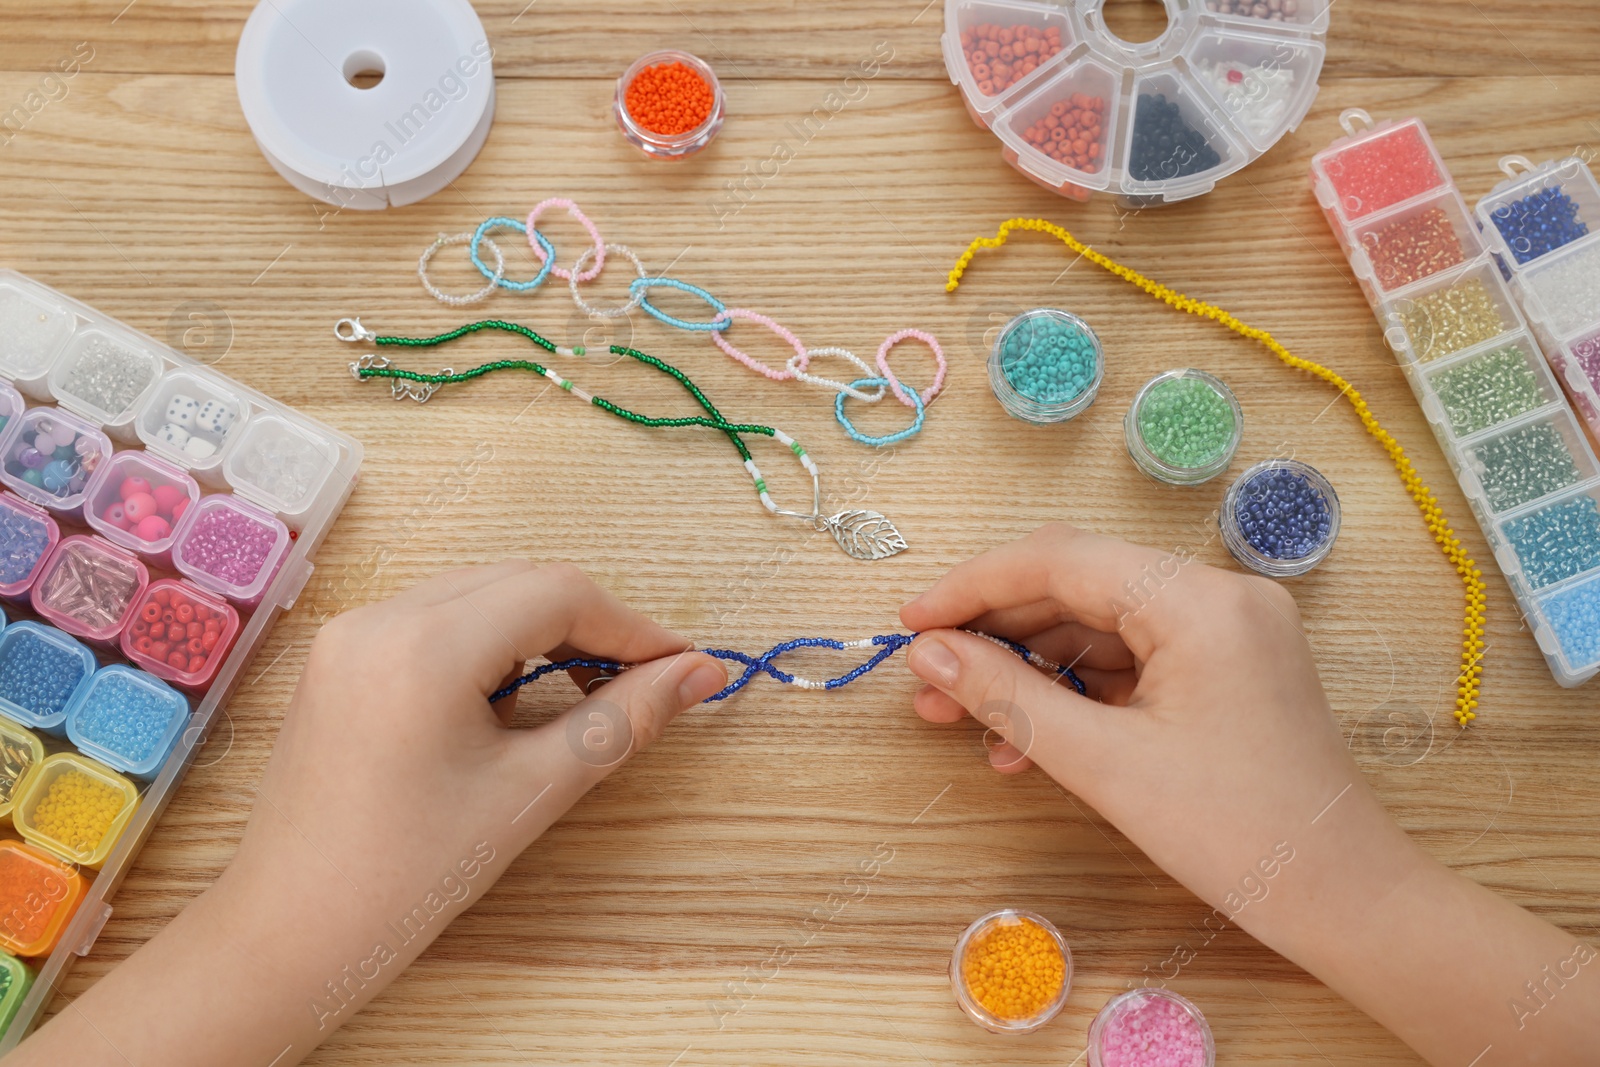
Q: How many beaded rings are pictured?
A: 9